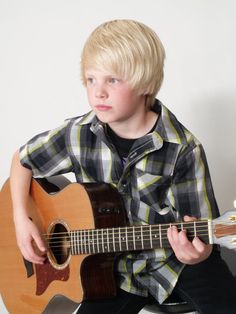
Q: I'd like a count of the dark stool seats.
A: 1